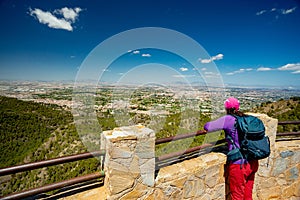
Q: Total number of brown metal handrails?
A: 6